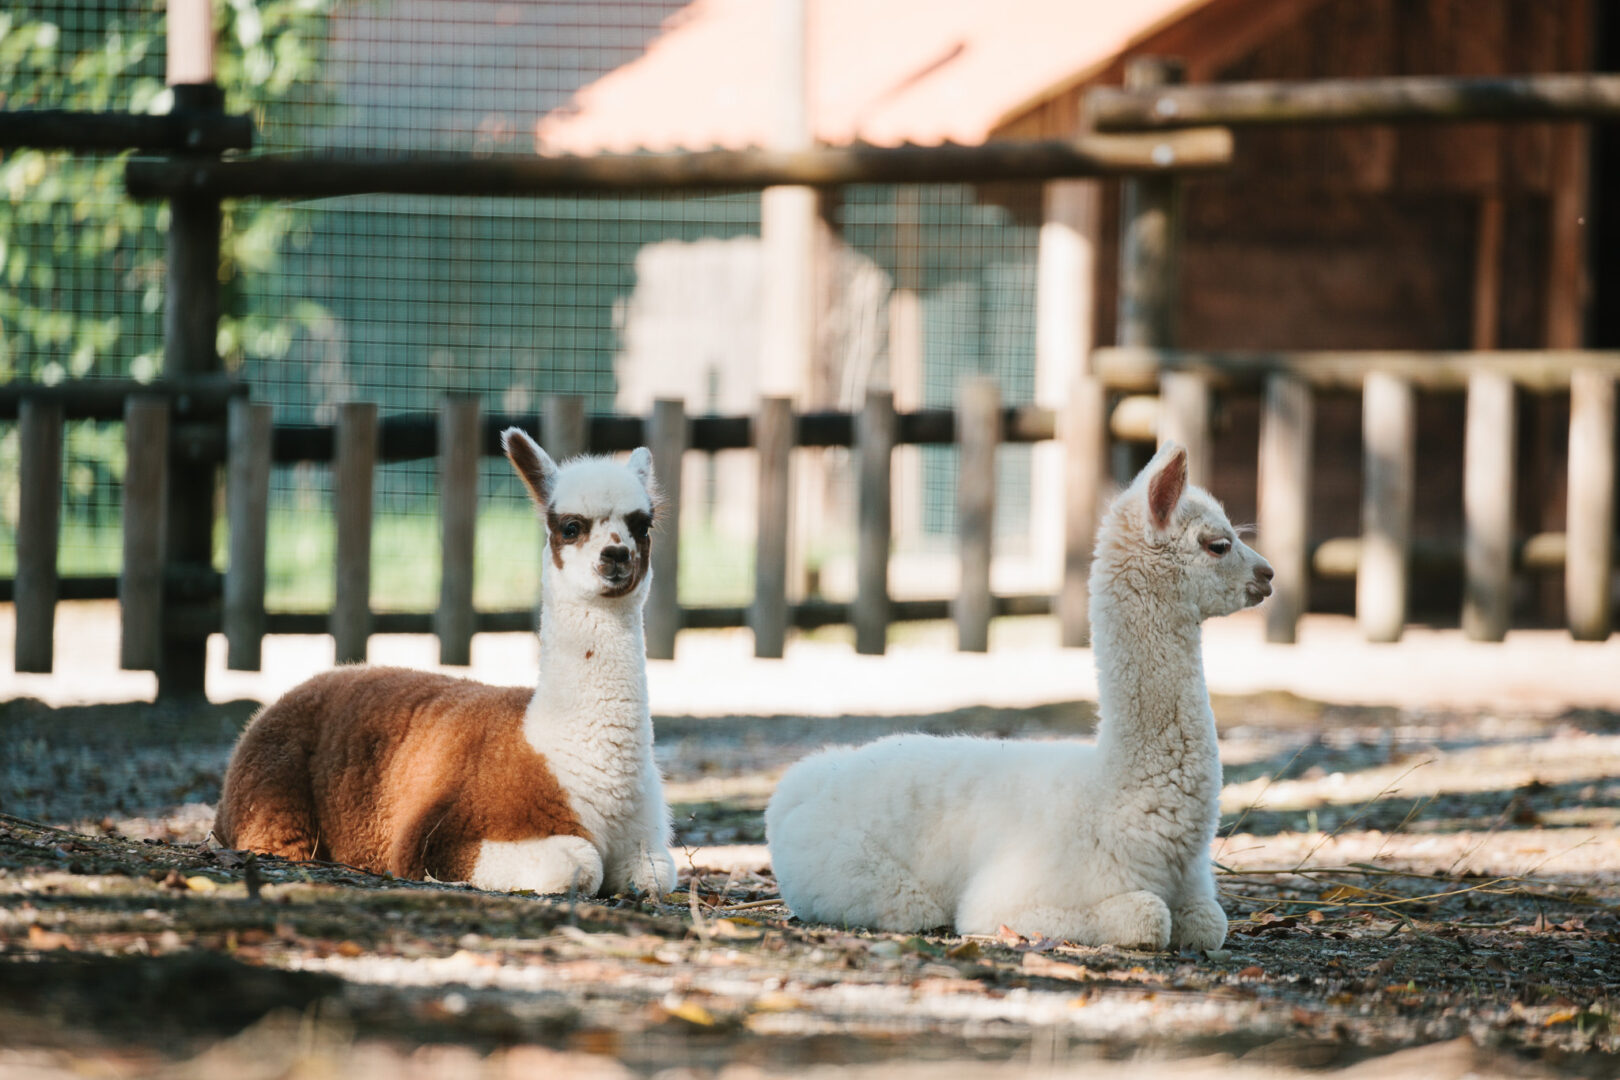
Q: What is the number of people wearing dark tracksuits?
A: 0